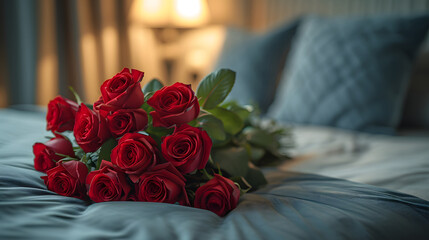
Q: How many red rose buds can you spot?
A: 12